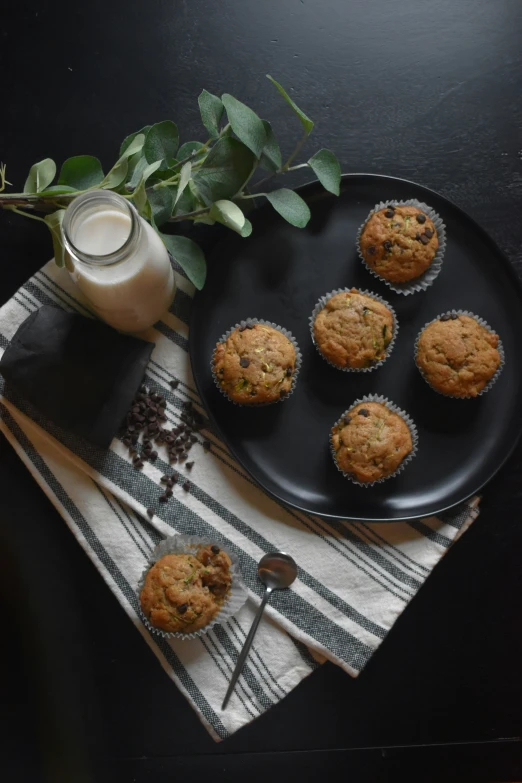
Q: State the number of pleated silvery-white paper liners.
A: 6